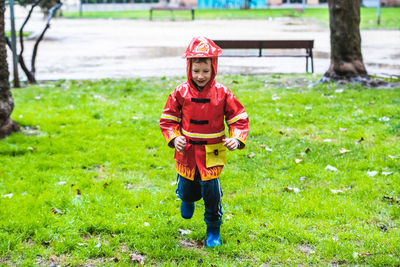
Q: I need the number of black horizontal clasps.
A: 3